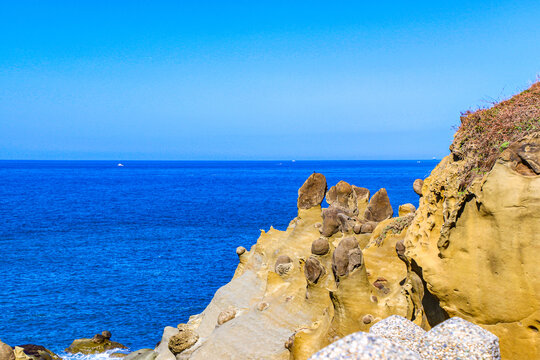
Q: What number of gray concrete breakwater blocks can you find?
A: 3